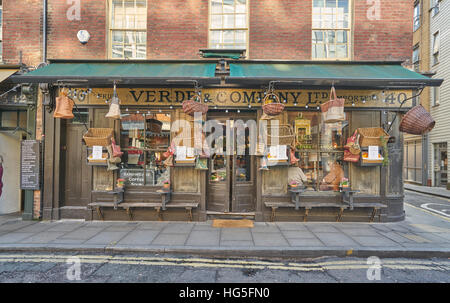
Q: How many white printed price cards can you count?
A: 6